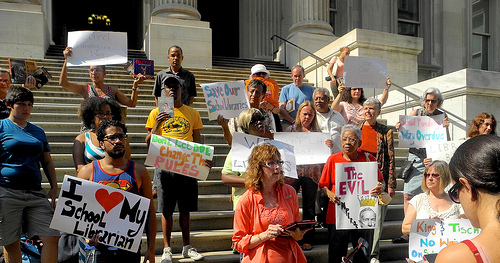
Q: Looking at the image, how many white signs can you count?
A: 11